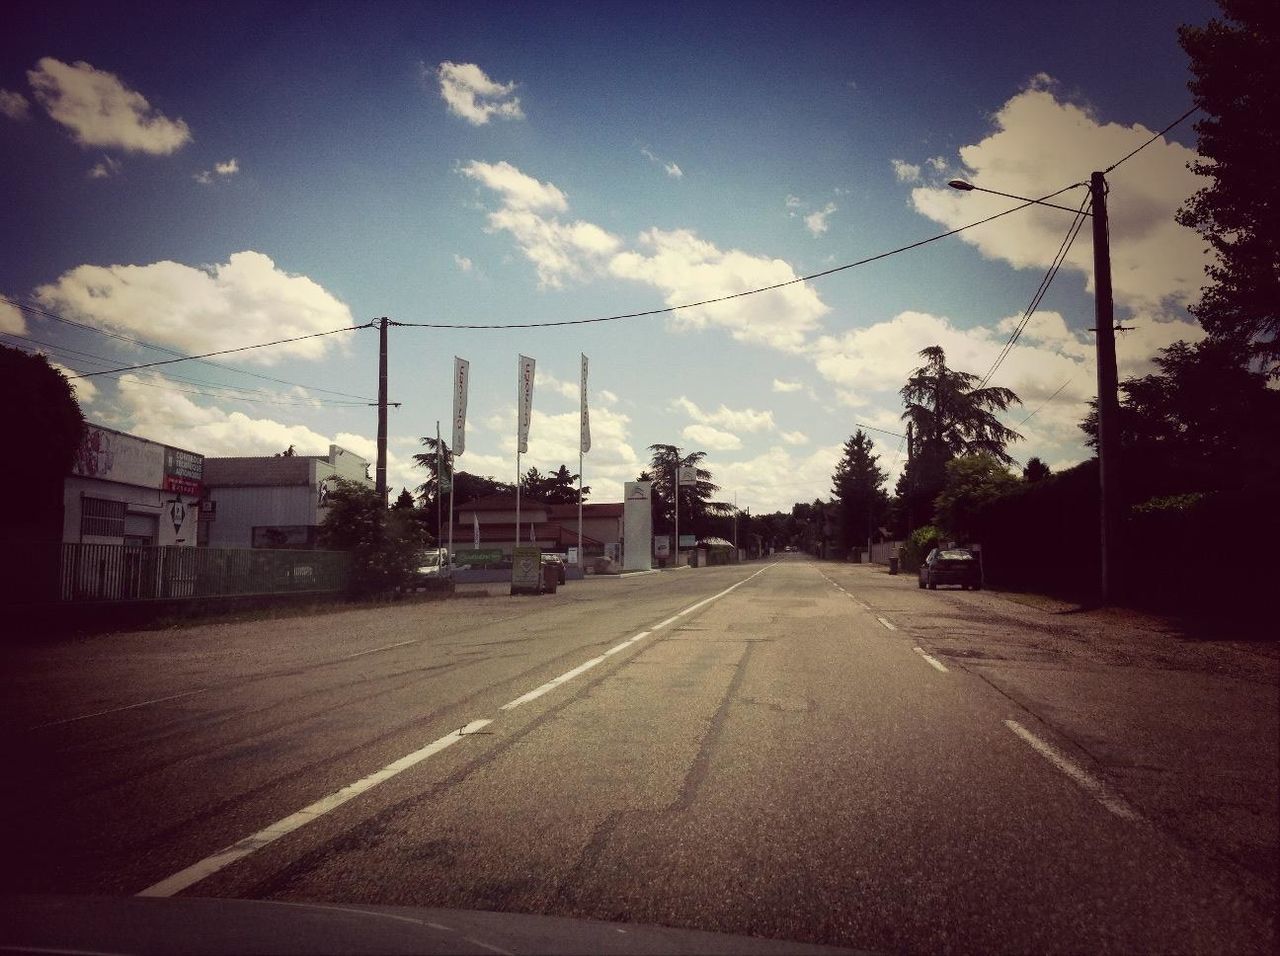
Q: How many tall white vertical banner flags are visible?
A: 3